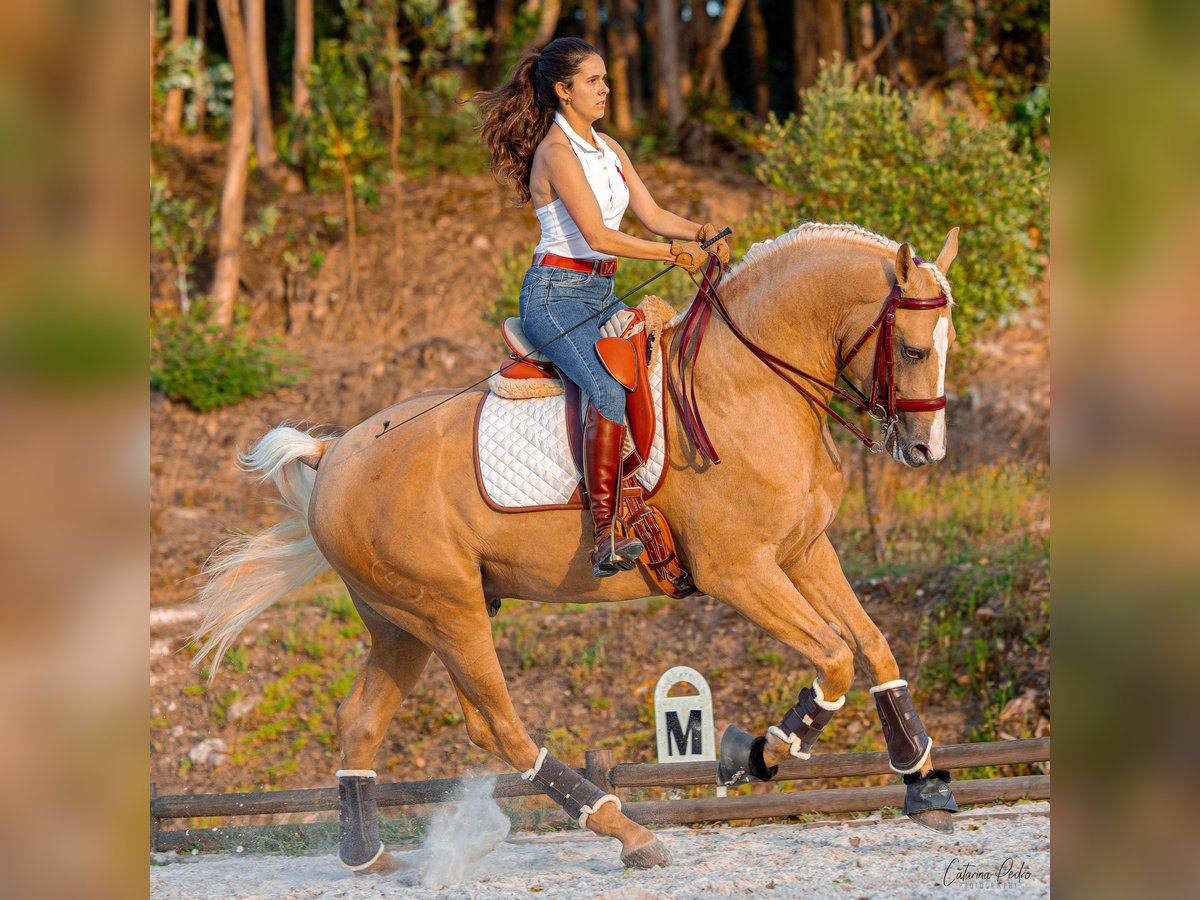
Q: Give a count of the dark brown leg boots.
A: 4